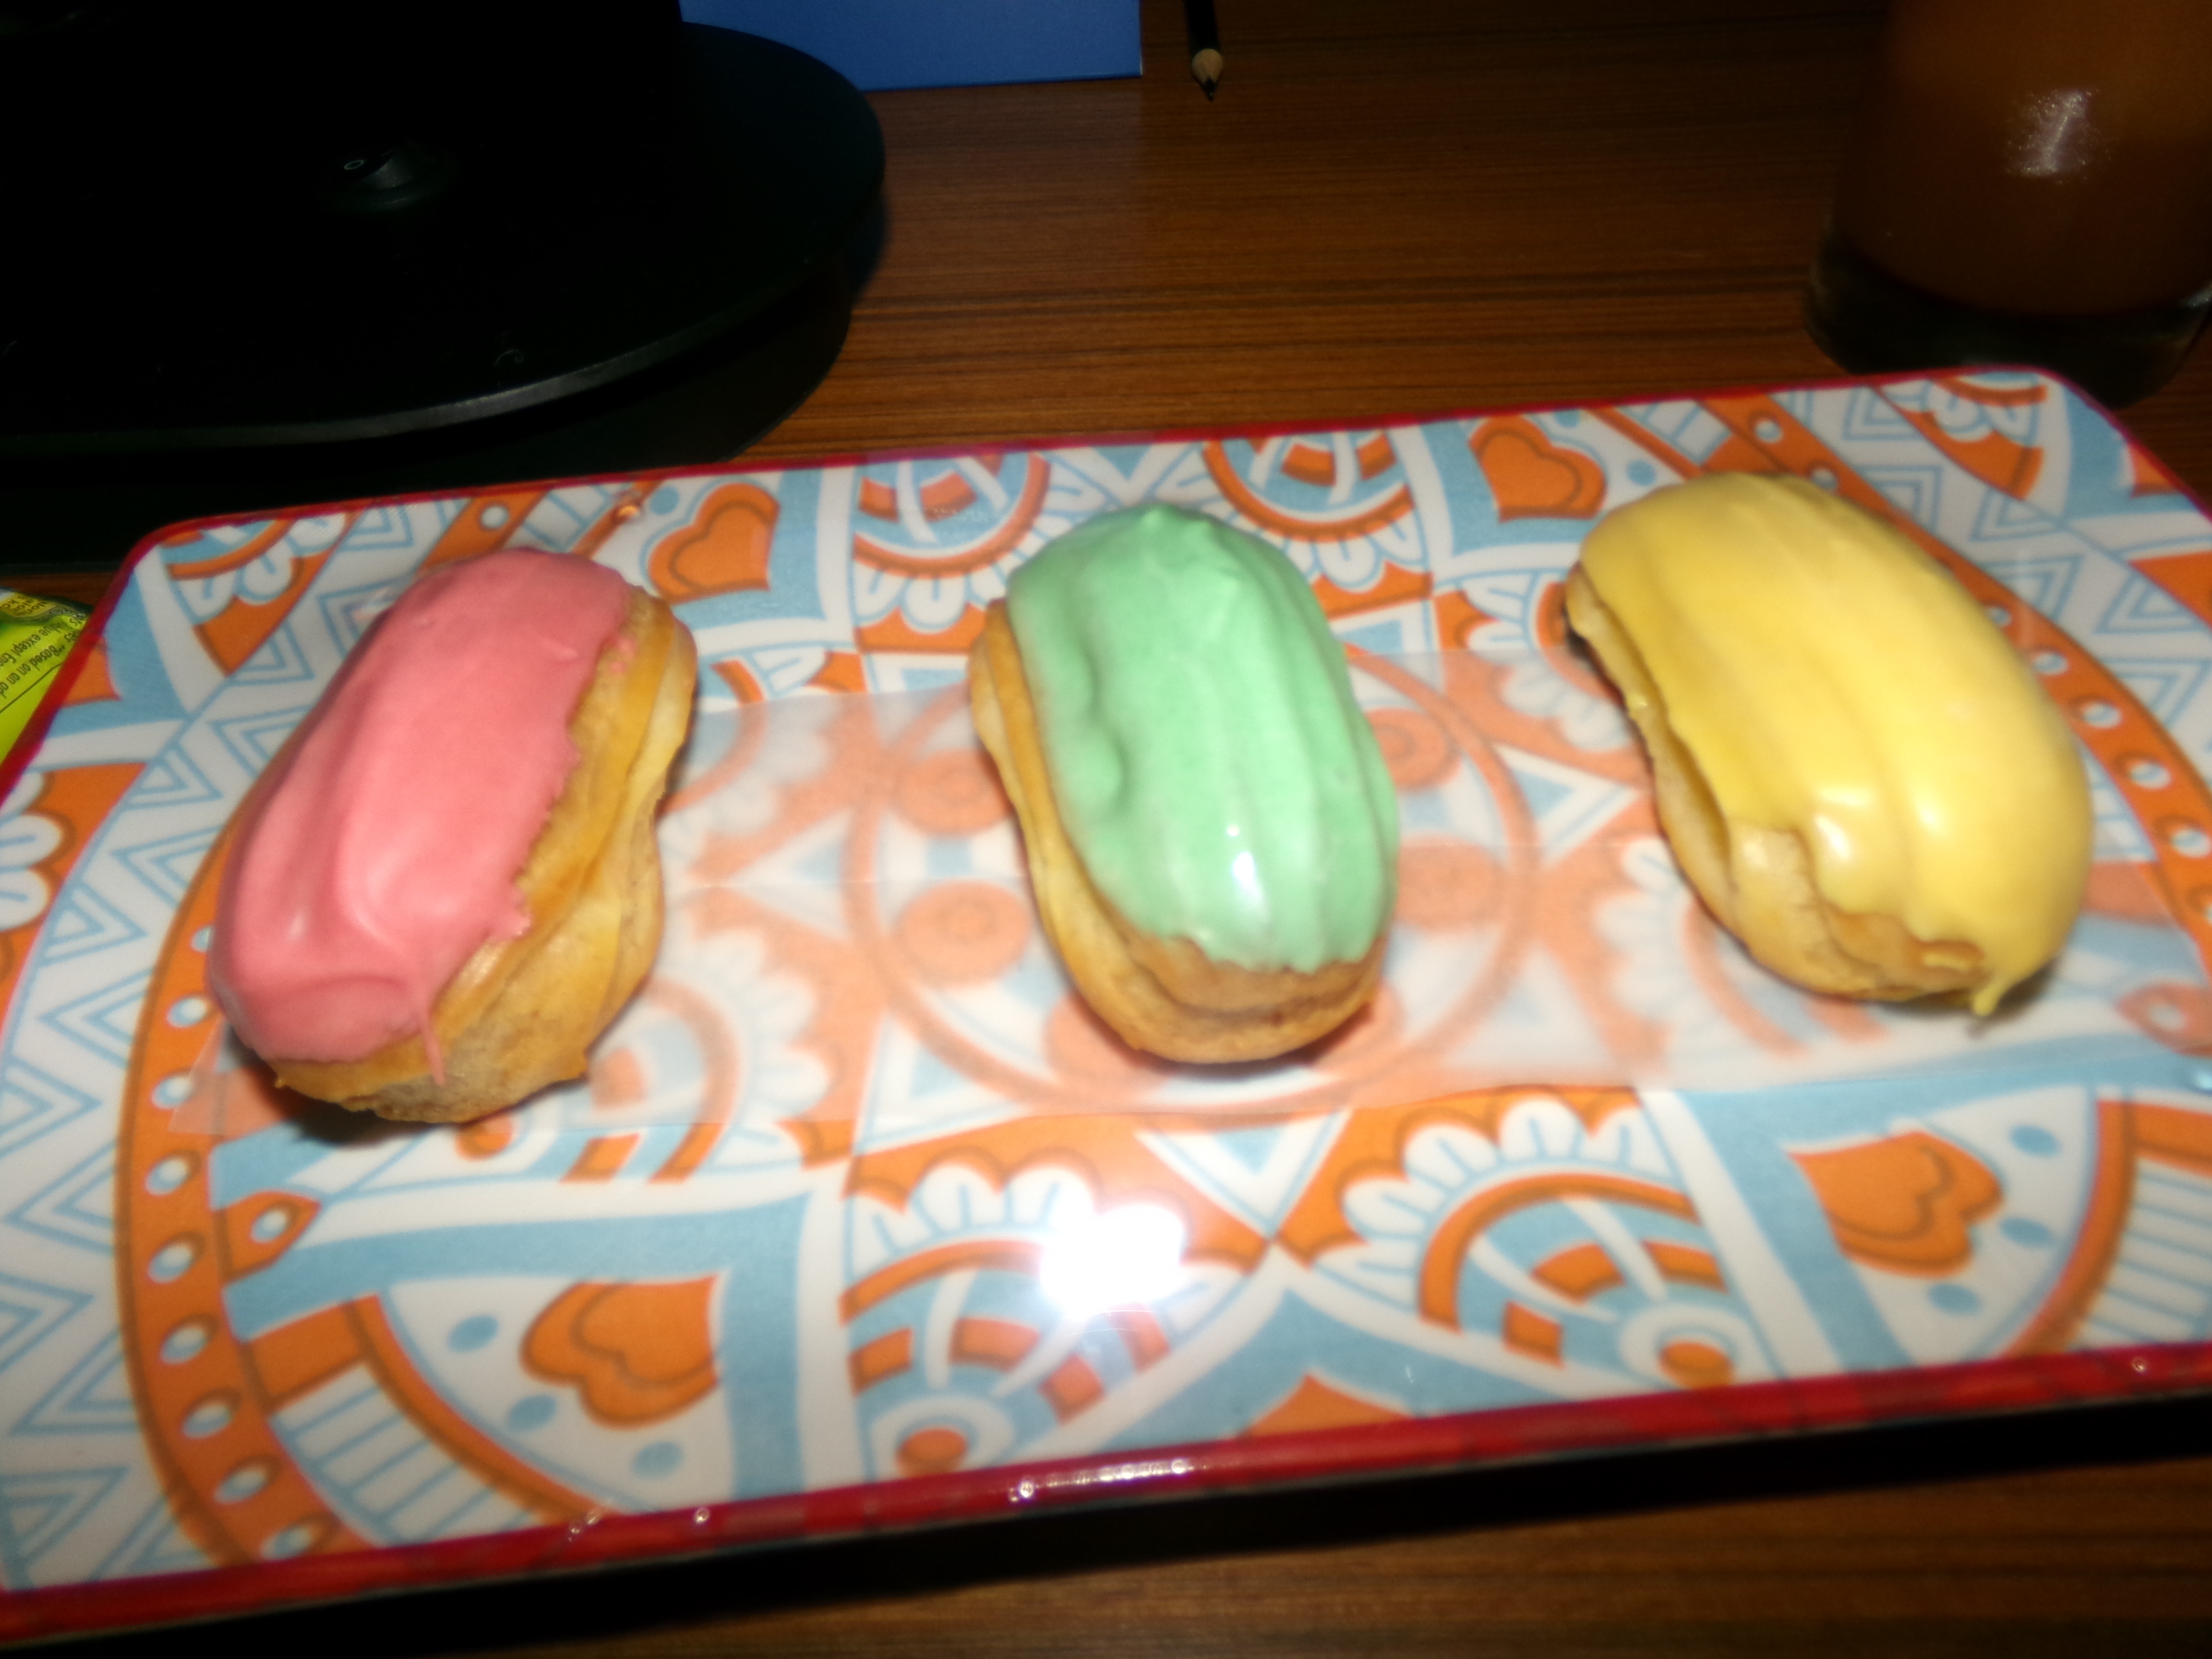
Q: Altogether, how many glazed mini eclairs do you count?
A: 3